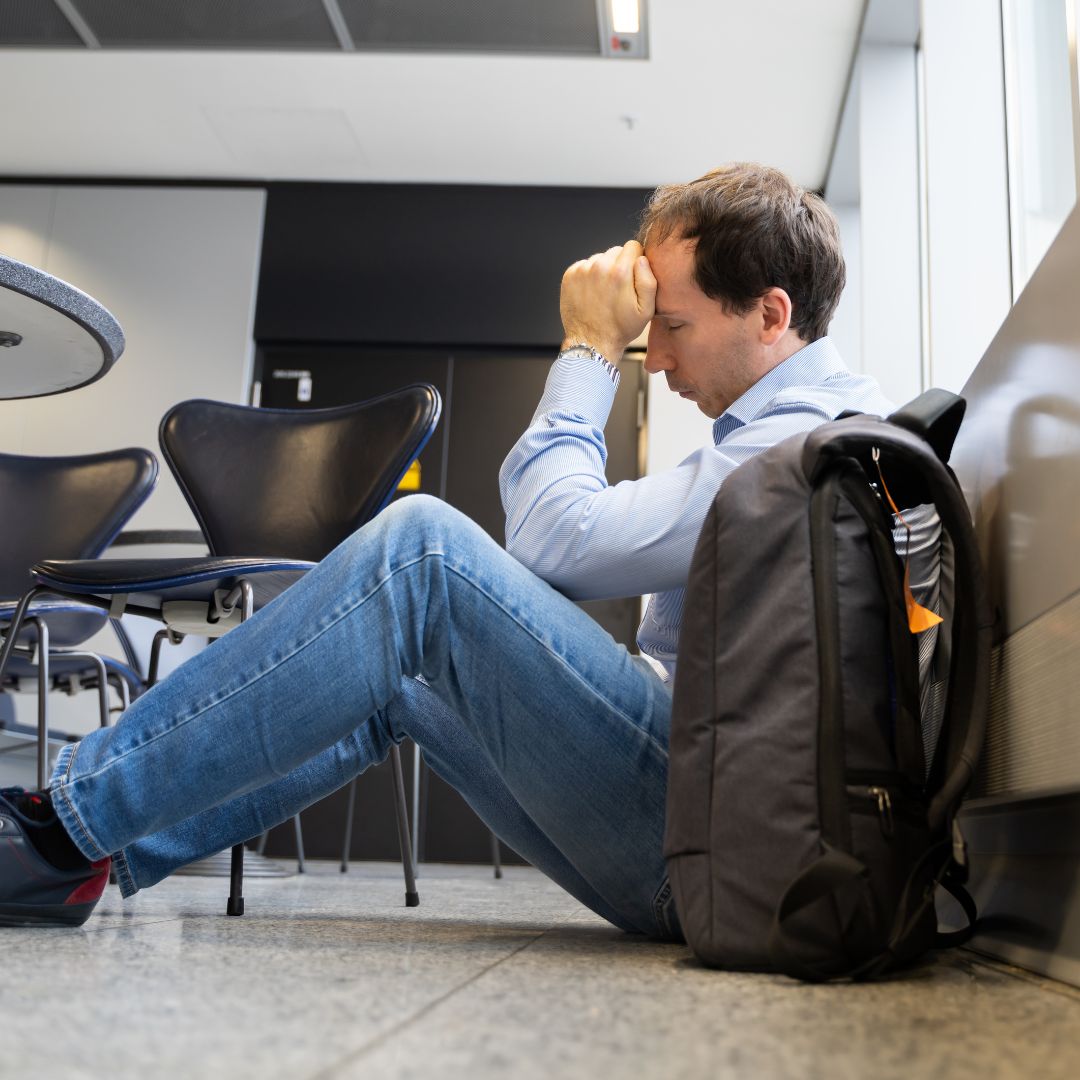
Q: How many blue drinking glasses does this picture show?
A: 0